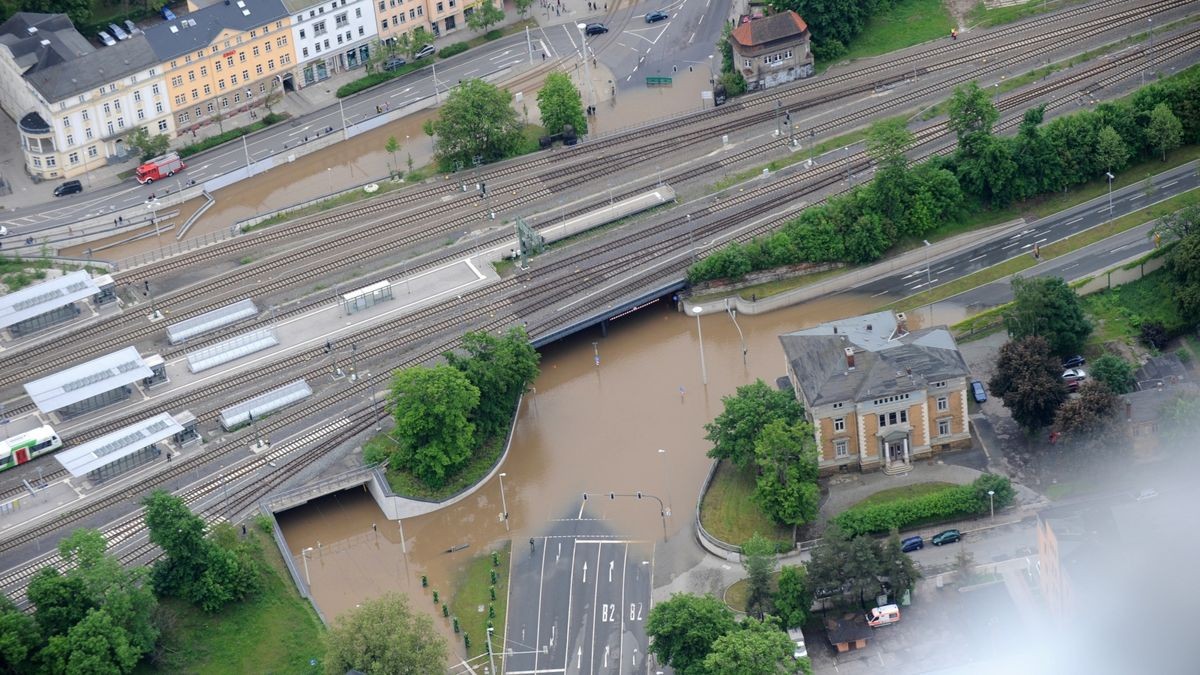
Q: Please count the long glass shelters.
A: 3